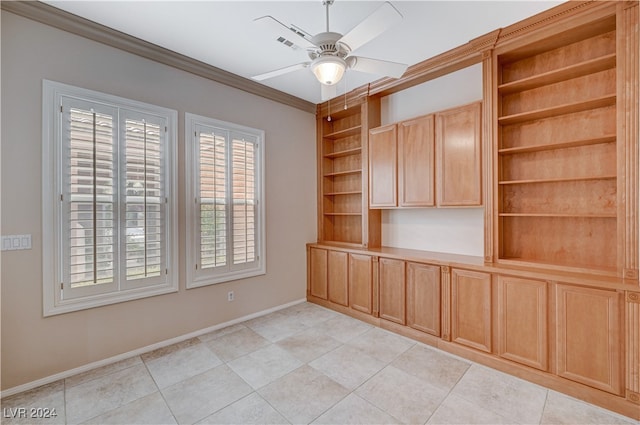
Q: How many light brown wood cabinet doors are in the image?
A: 11